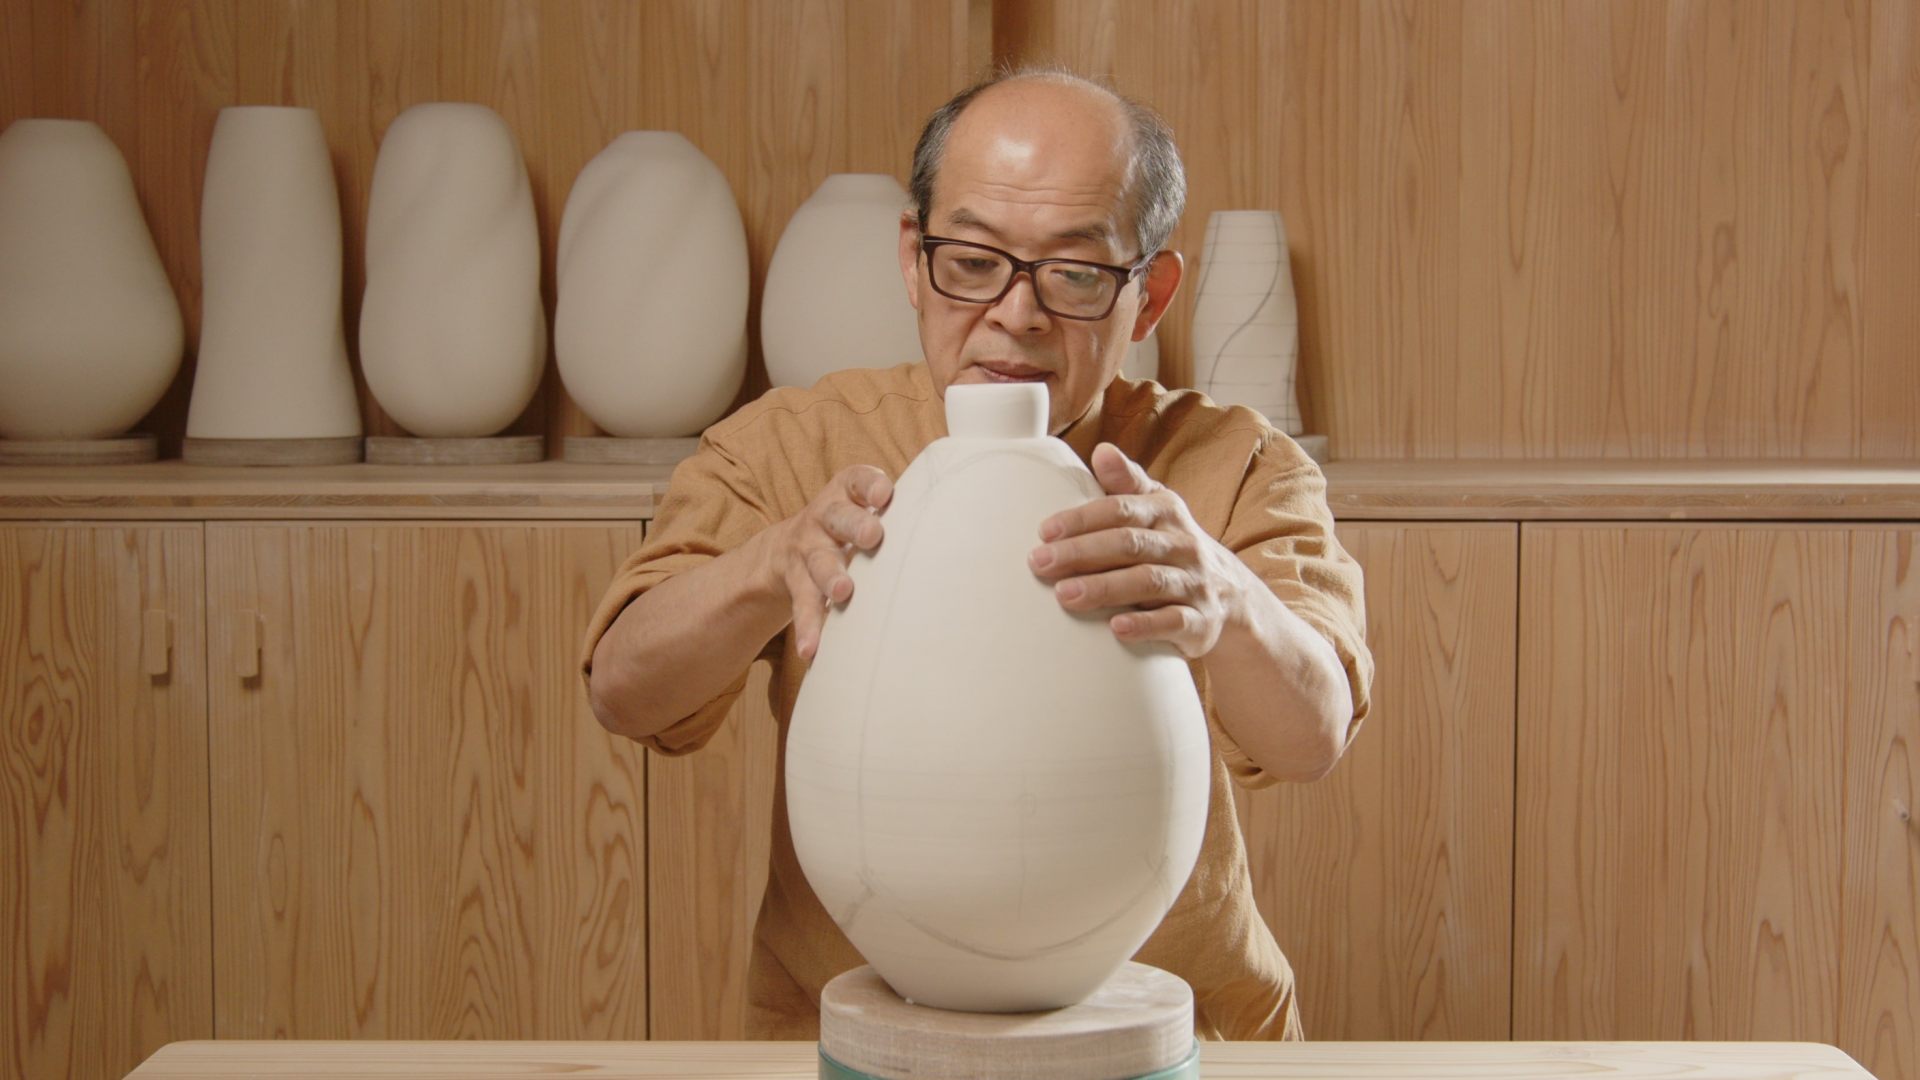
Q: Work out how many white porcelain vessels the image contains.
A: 8